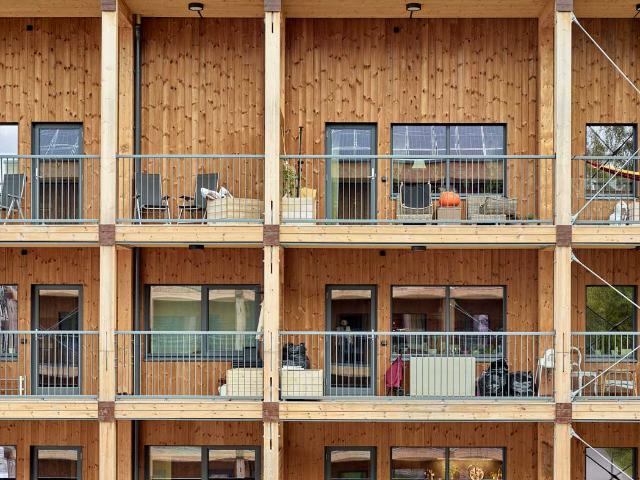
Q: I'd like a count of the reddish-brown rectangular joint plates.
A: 9